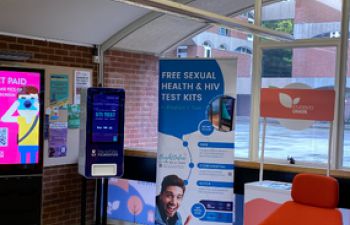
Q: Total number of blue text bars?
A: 3